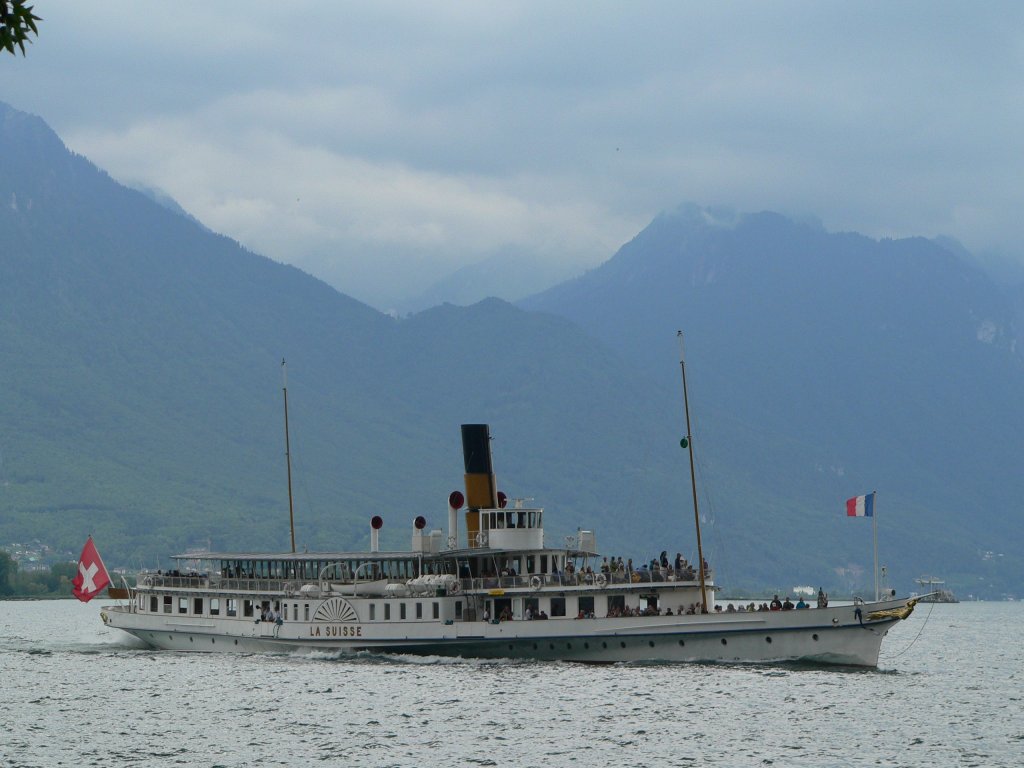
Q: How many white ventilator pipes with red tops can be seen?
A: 4